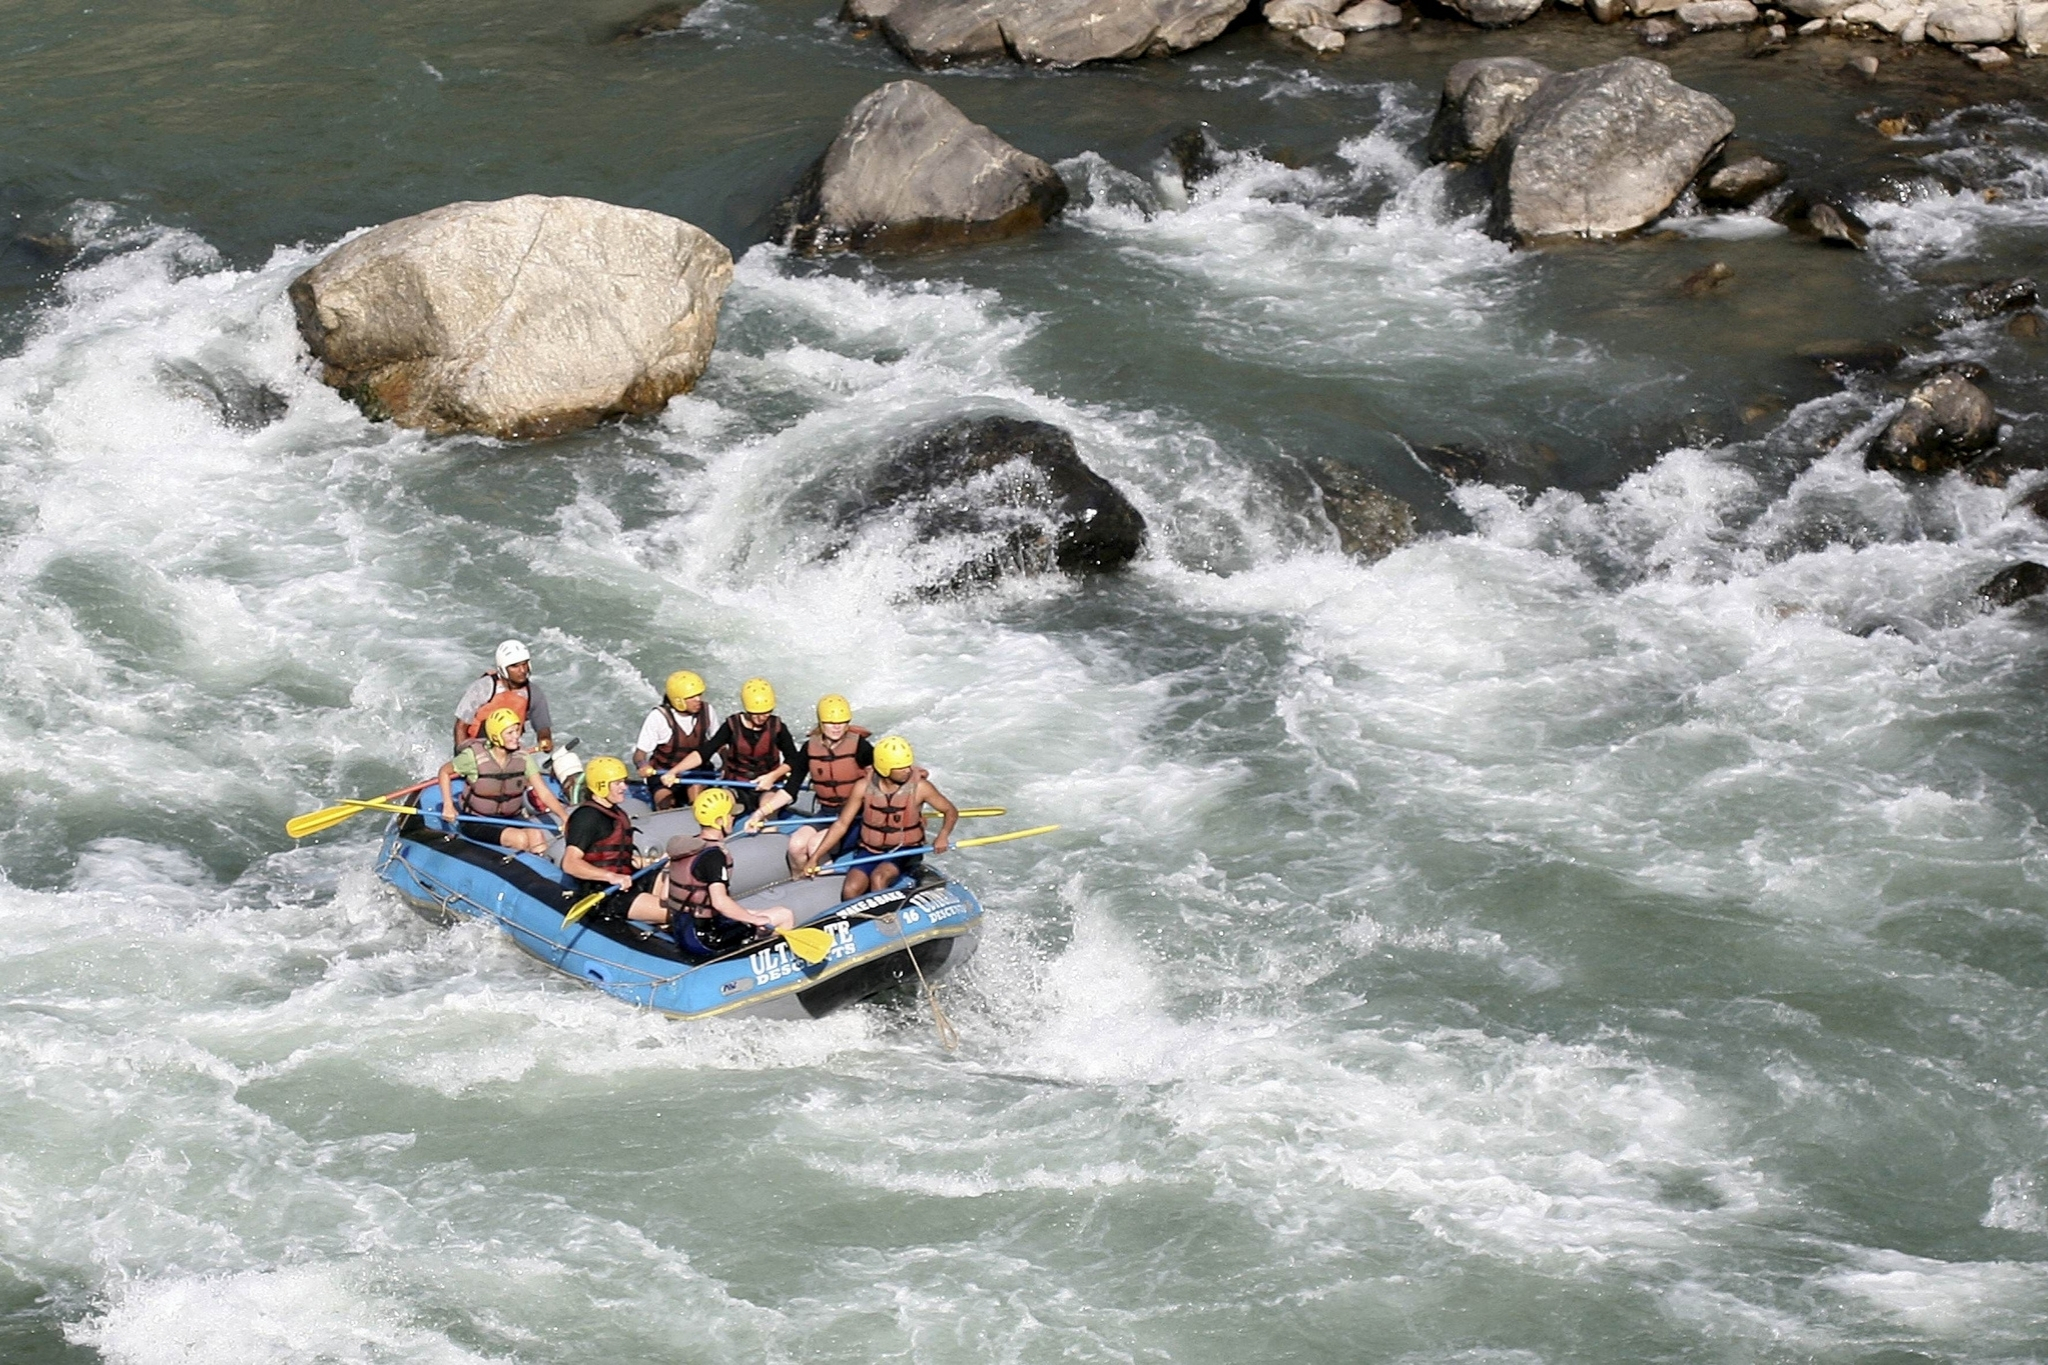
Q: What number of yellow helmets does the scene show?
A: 7